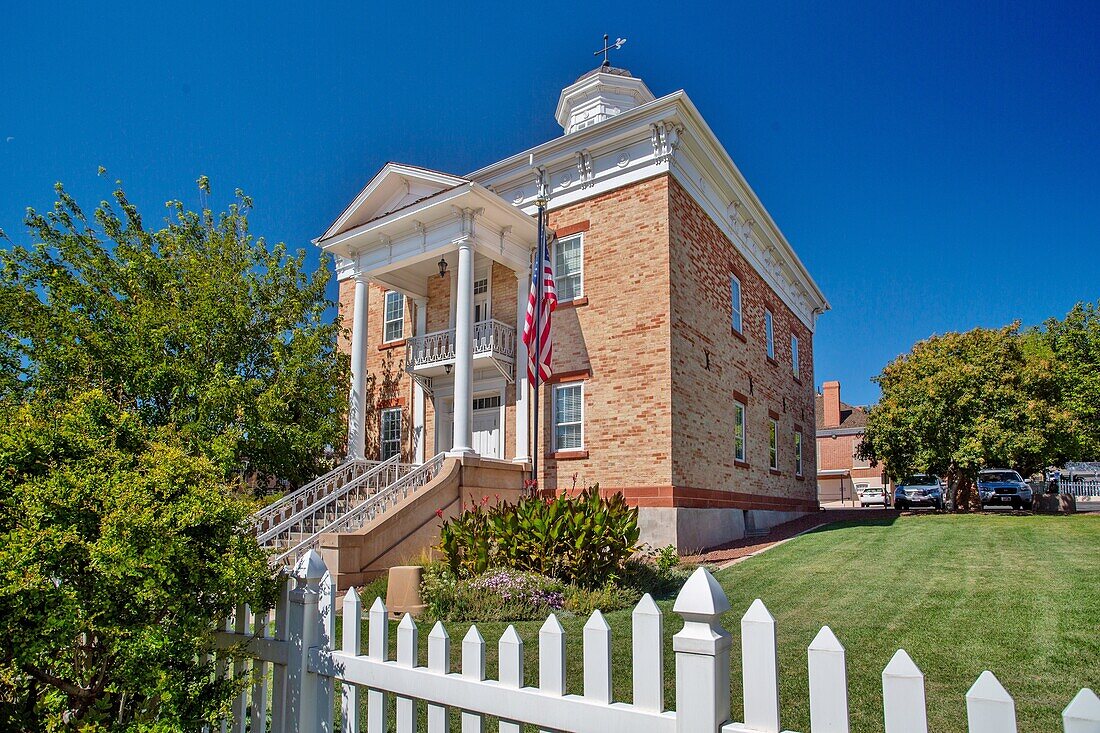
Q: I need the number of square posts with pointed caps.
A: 2